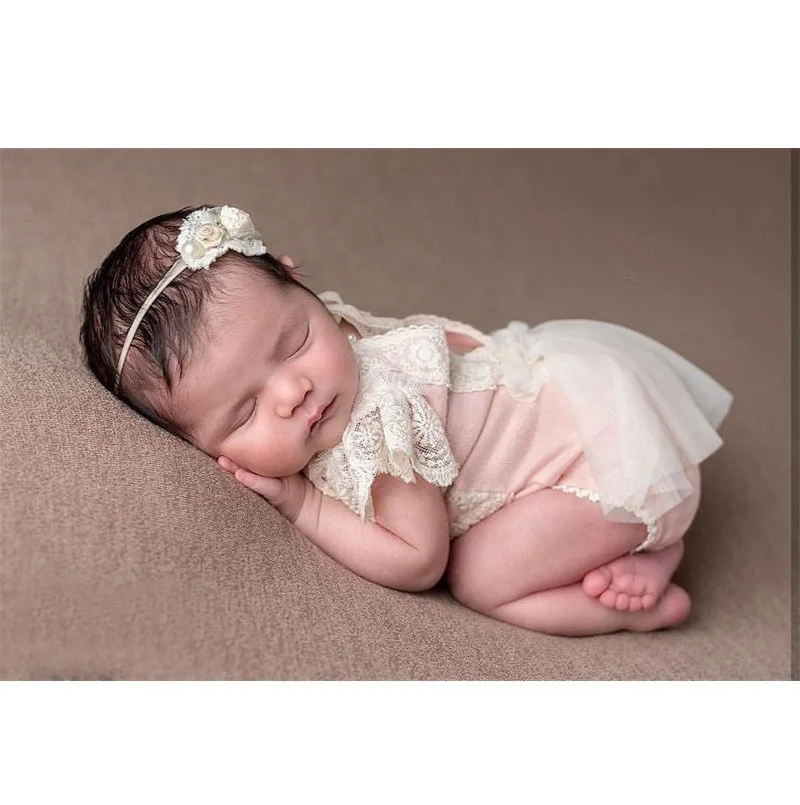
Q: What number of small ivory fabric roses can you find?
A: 2